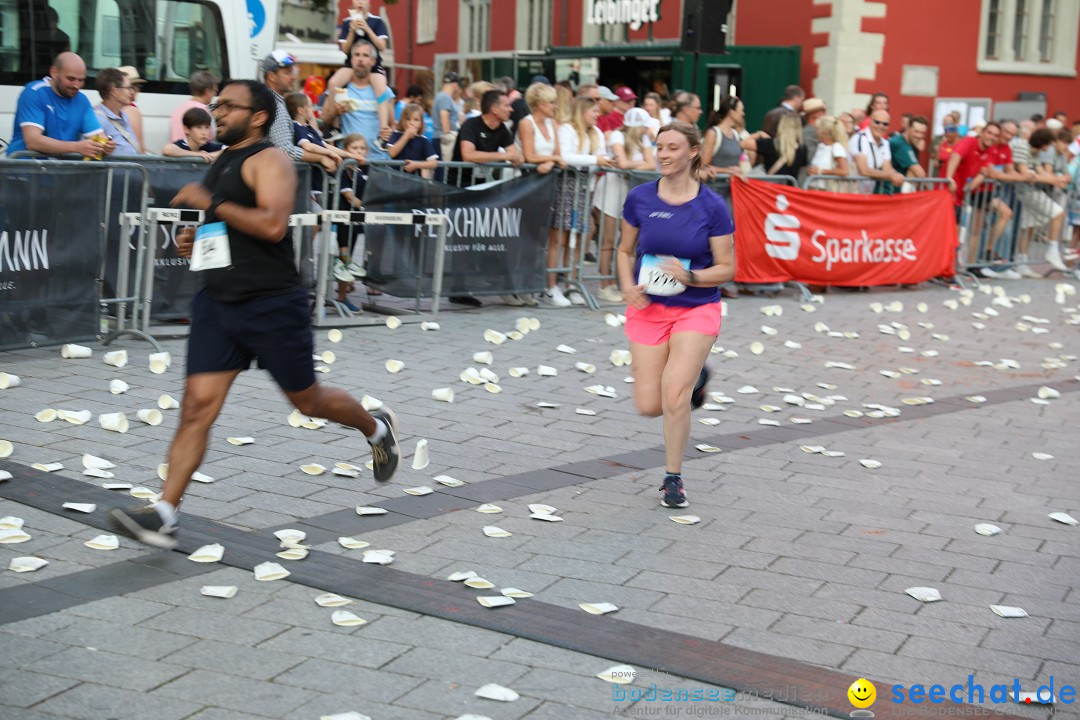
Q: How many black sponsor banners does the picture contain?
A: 3